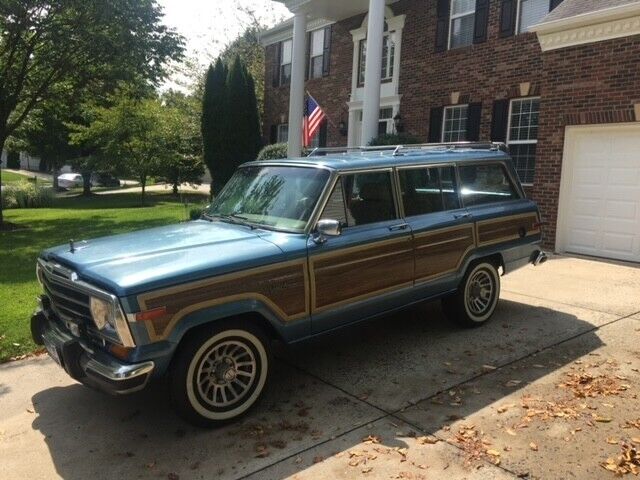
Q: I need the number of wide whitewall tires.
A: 2